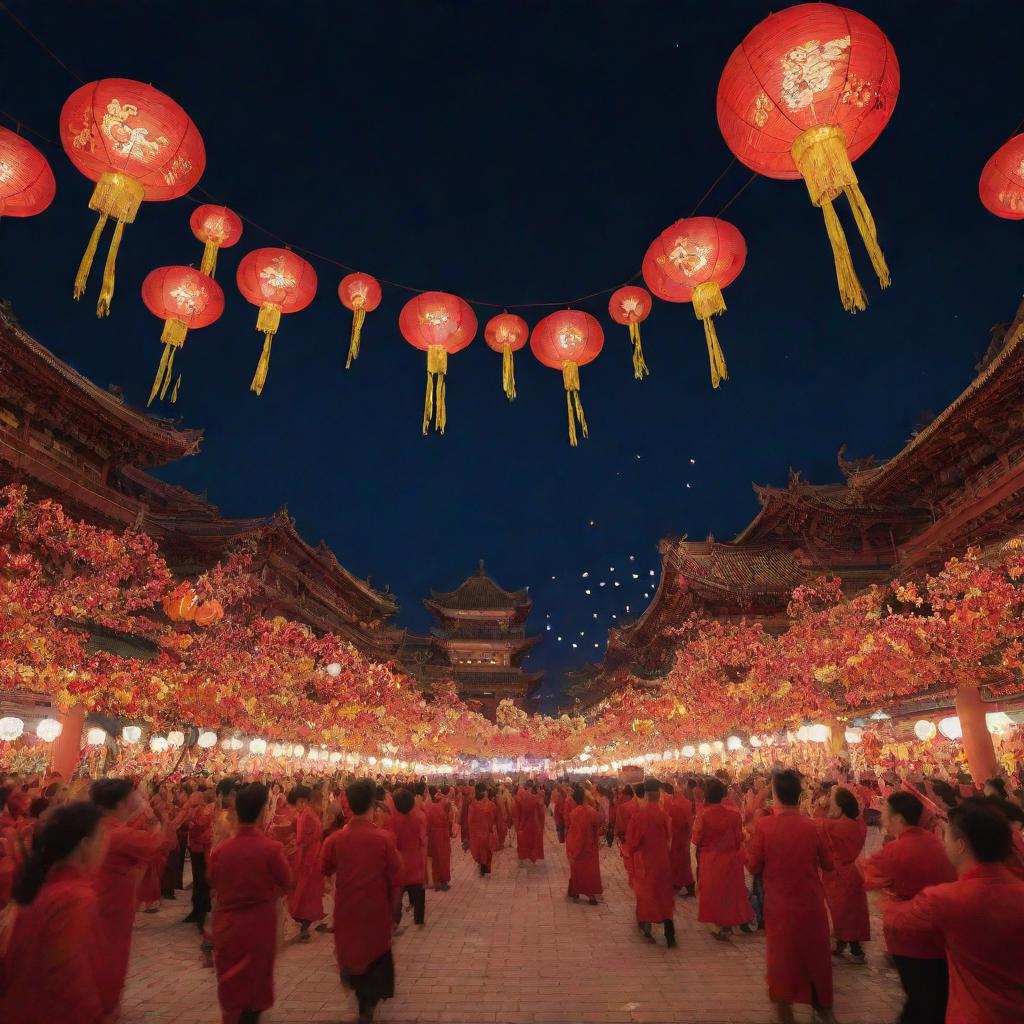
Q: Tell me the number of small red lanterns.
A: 4